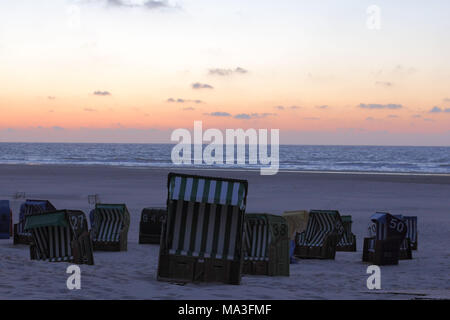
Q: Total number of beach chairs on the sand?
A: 13